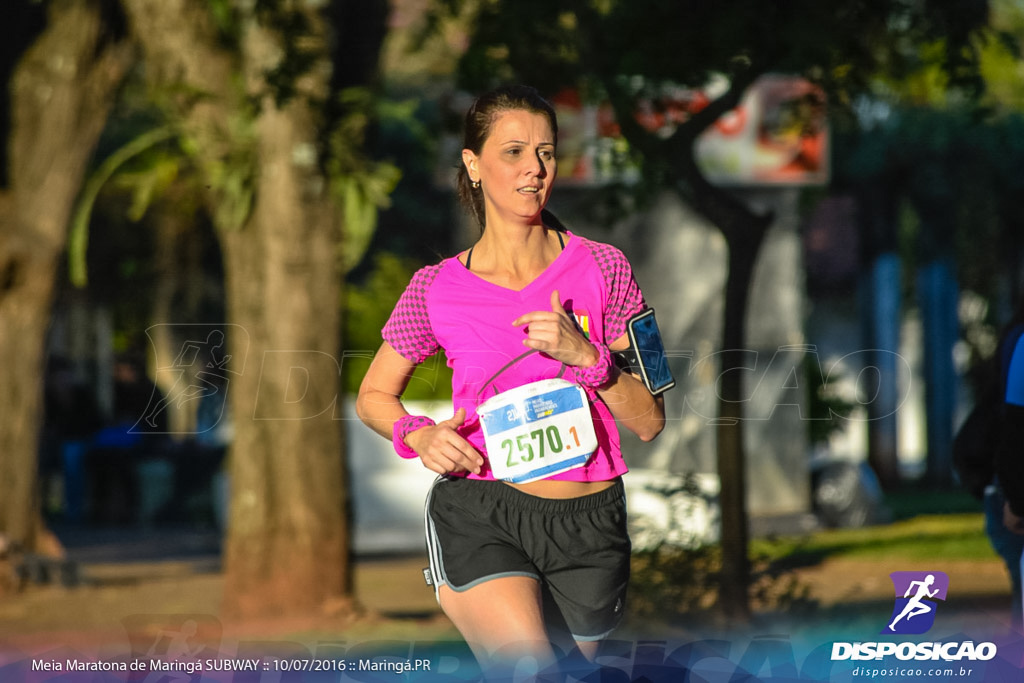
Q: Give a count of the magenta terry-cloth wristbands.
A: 2